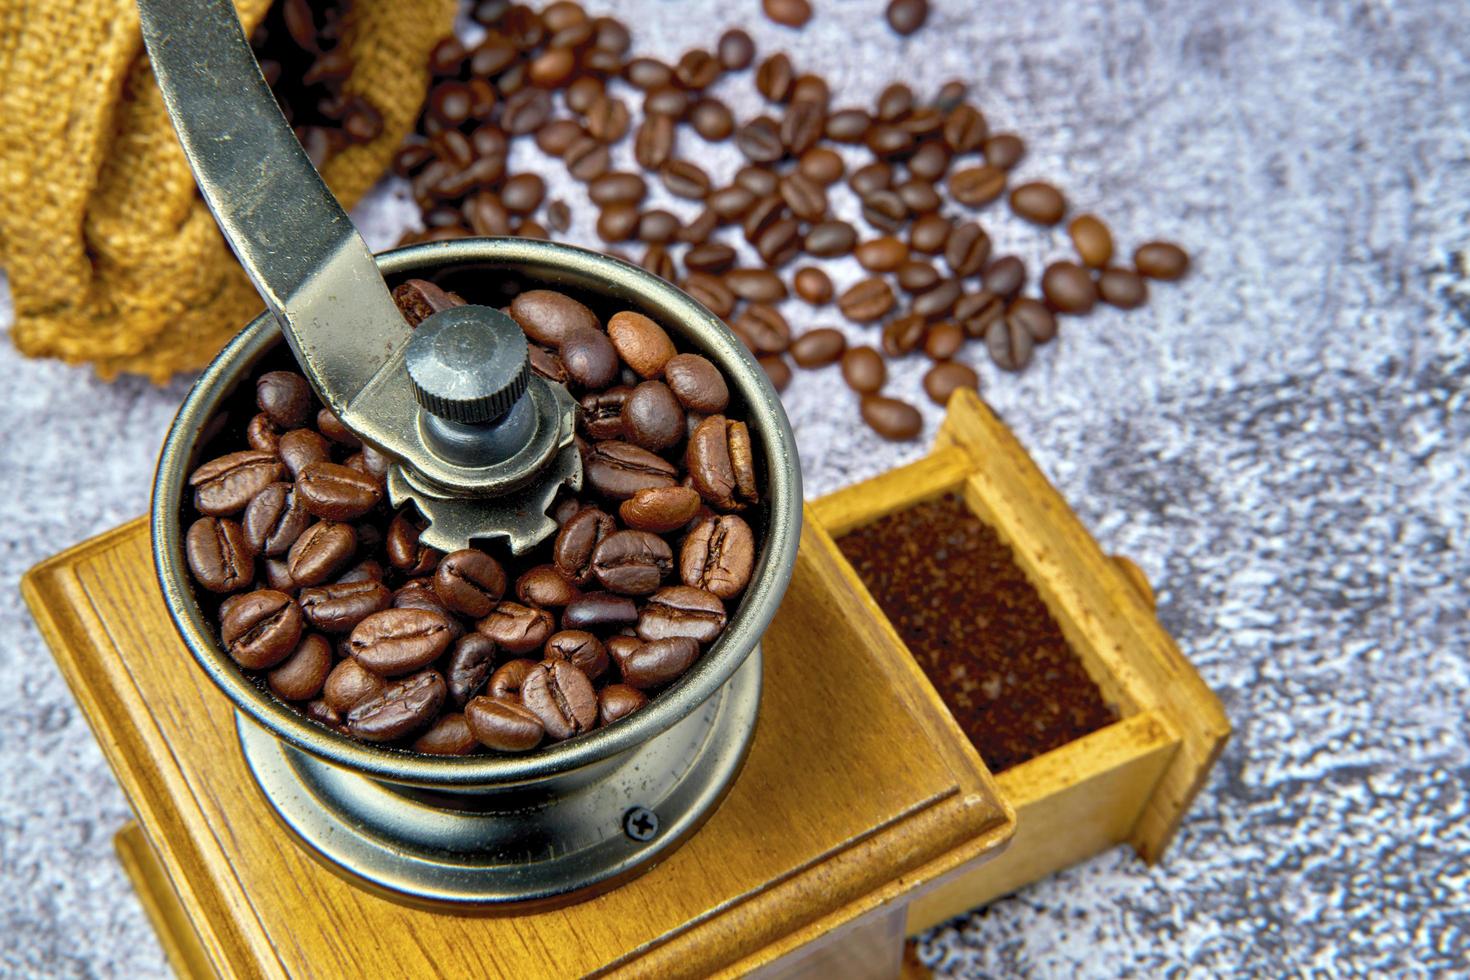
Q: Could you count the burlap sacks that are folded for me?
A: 1